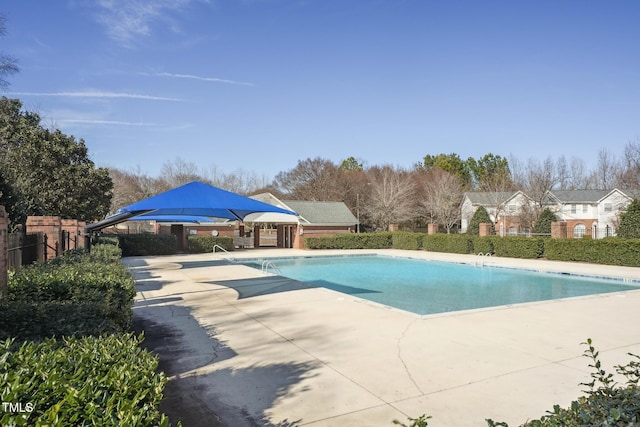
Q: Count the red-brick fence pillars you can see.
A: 8